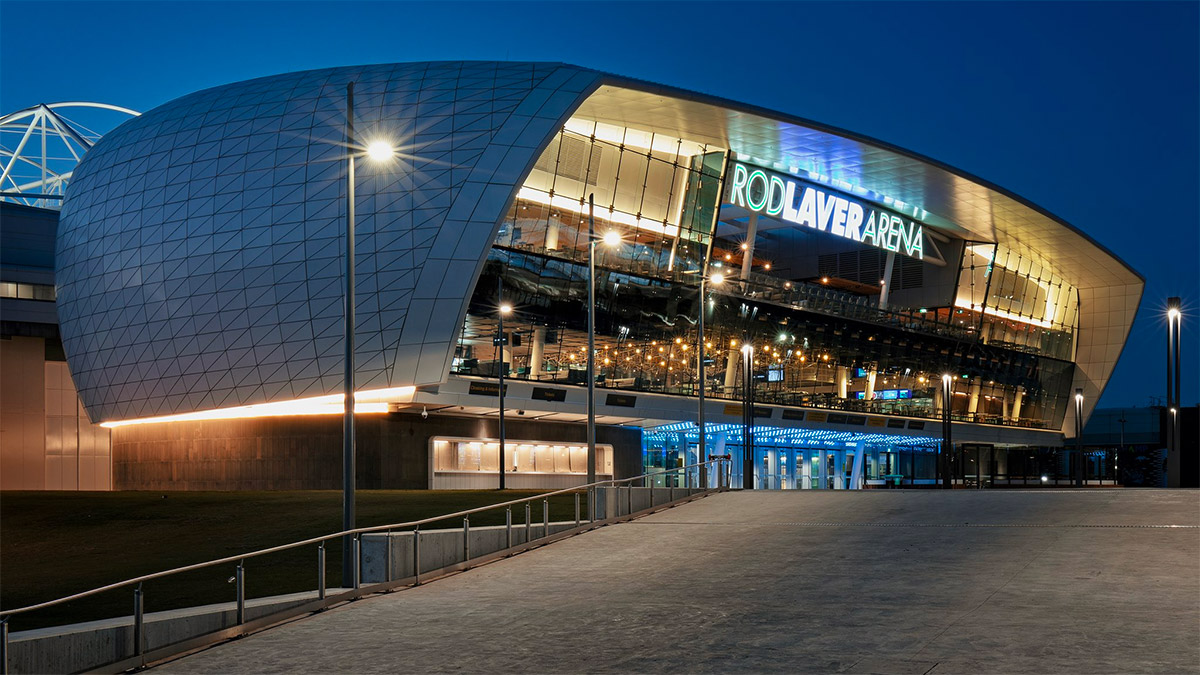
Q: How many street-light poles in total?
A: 8